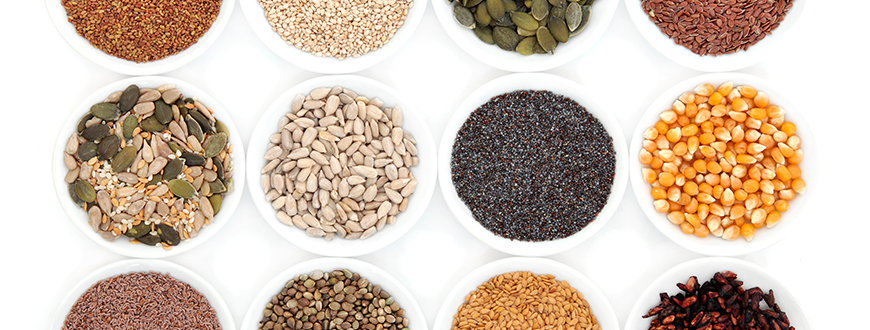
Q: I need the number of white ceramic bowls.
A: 12